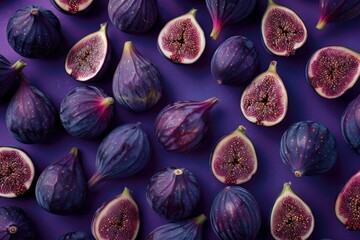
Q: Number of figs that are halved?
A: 11